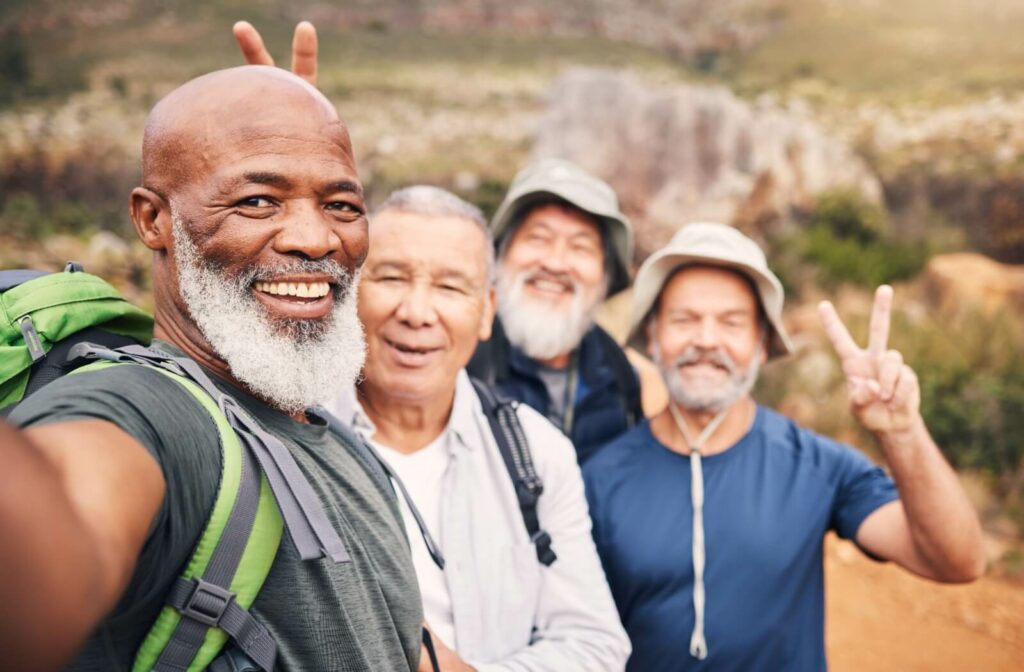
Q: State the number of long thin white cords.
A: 1